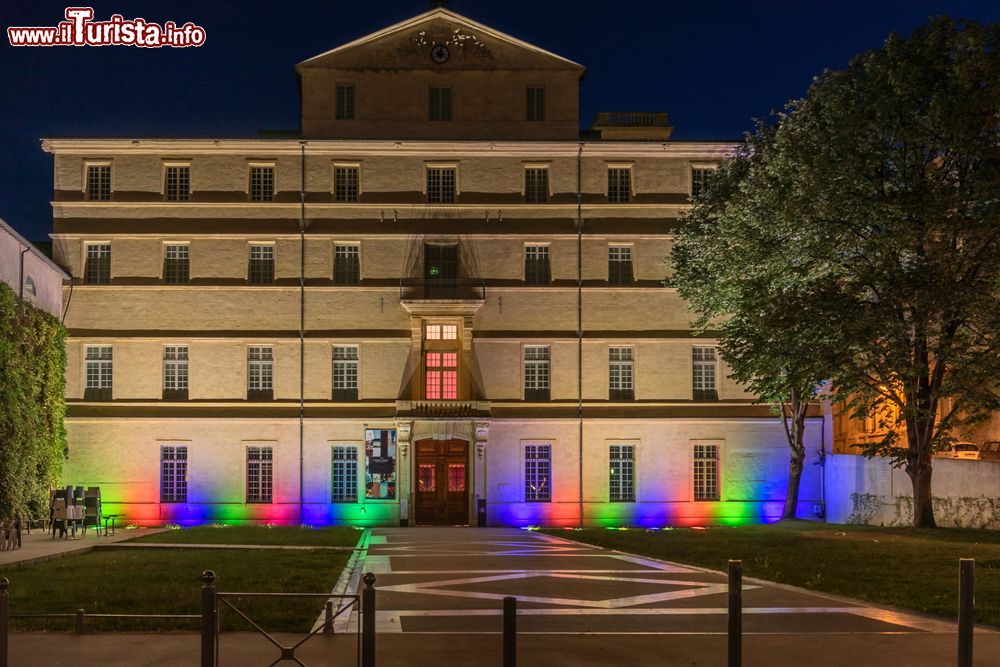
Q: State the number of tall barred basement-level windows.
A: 6